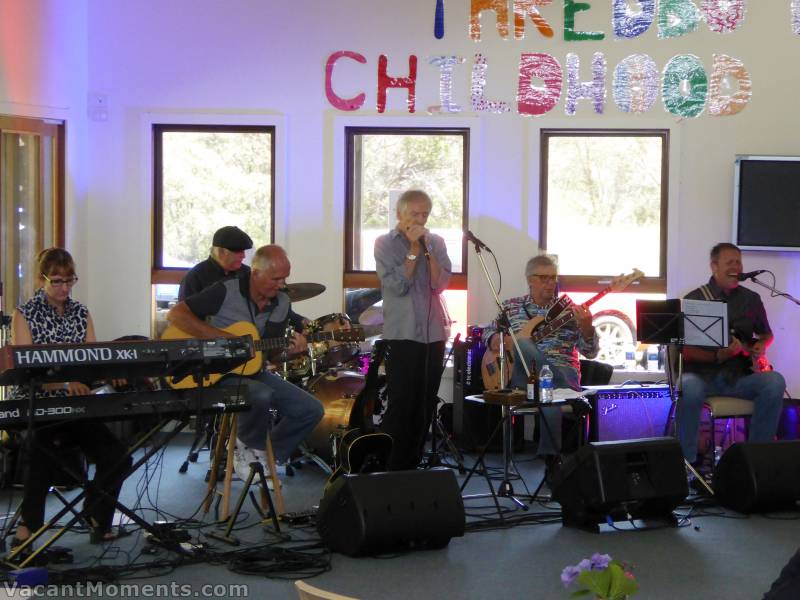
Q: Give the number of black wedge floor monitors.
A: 3